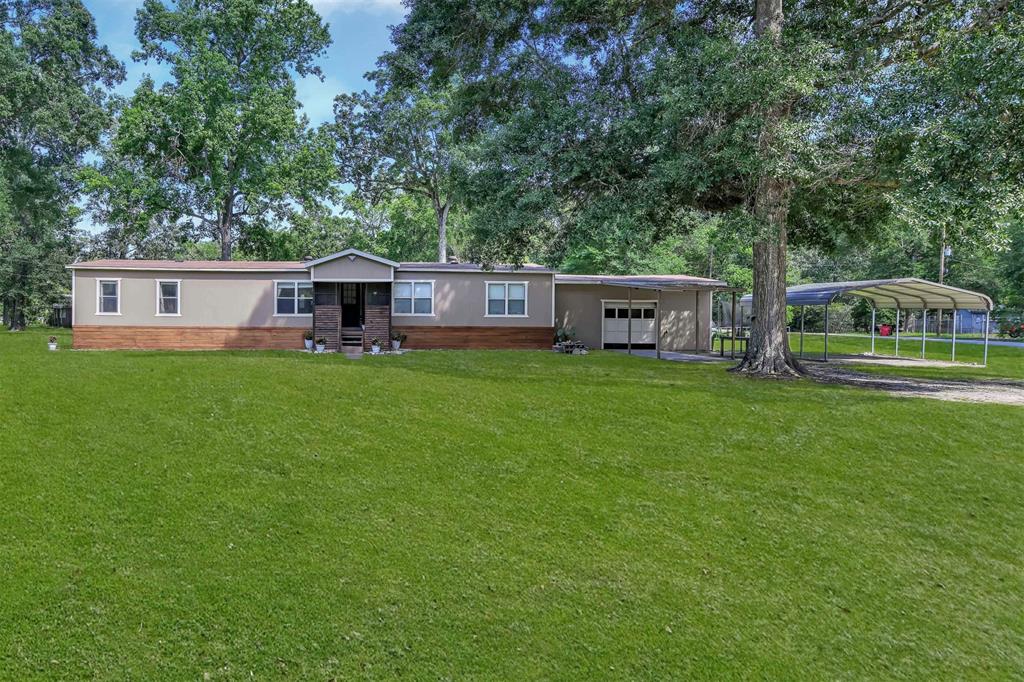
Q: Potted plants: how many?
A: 5